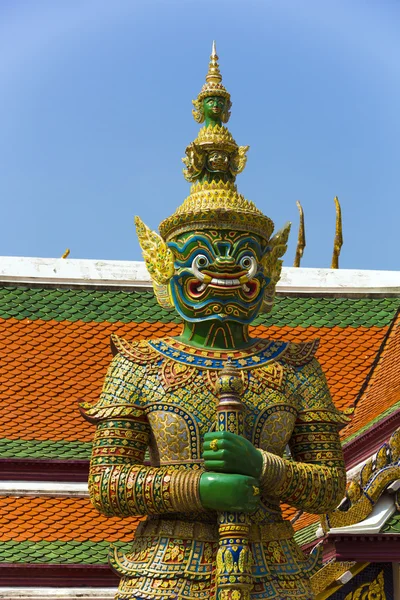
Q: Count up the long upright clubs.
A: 1